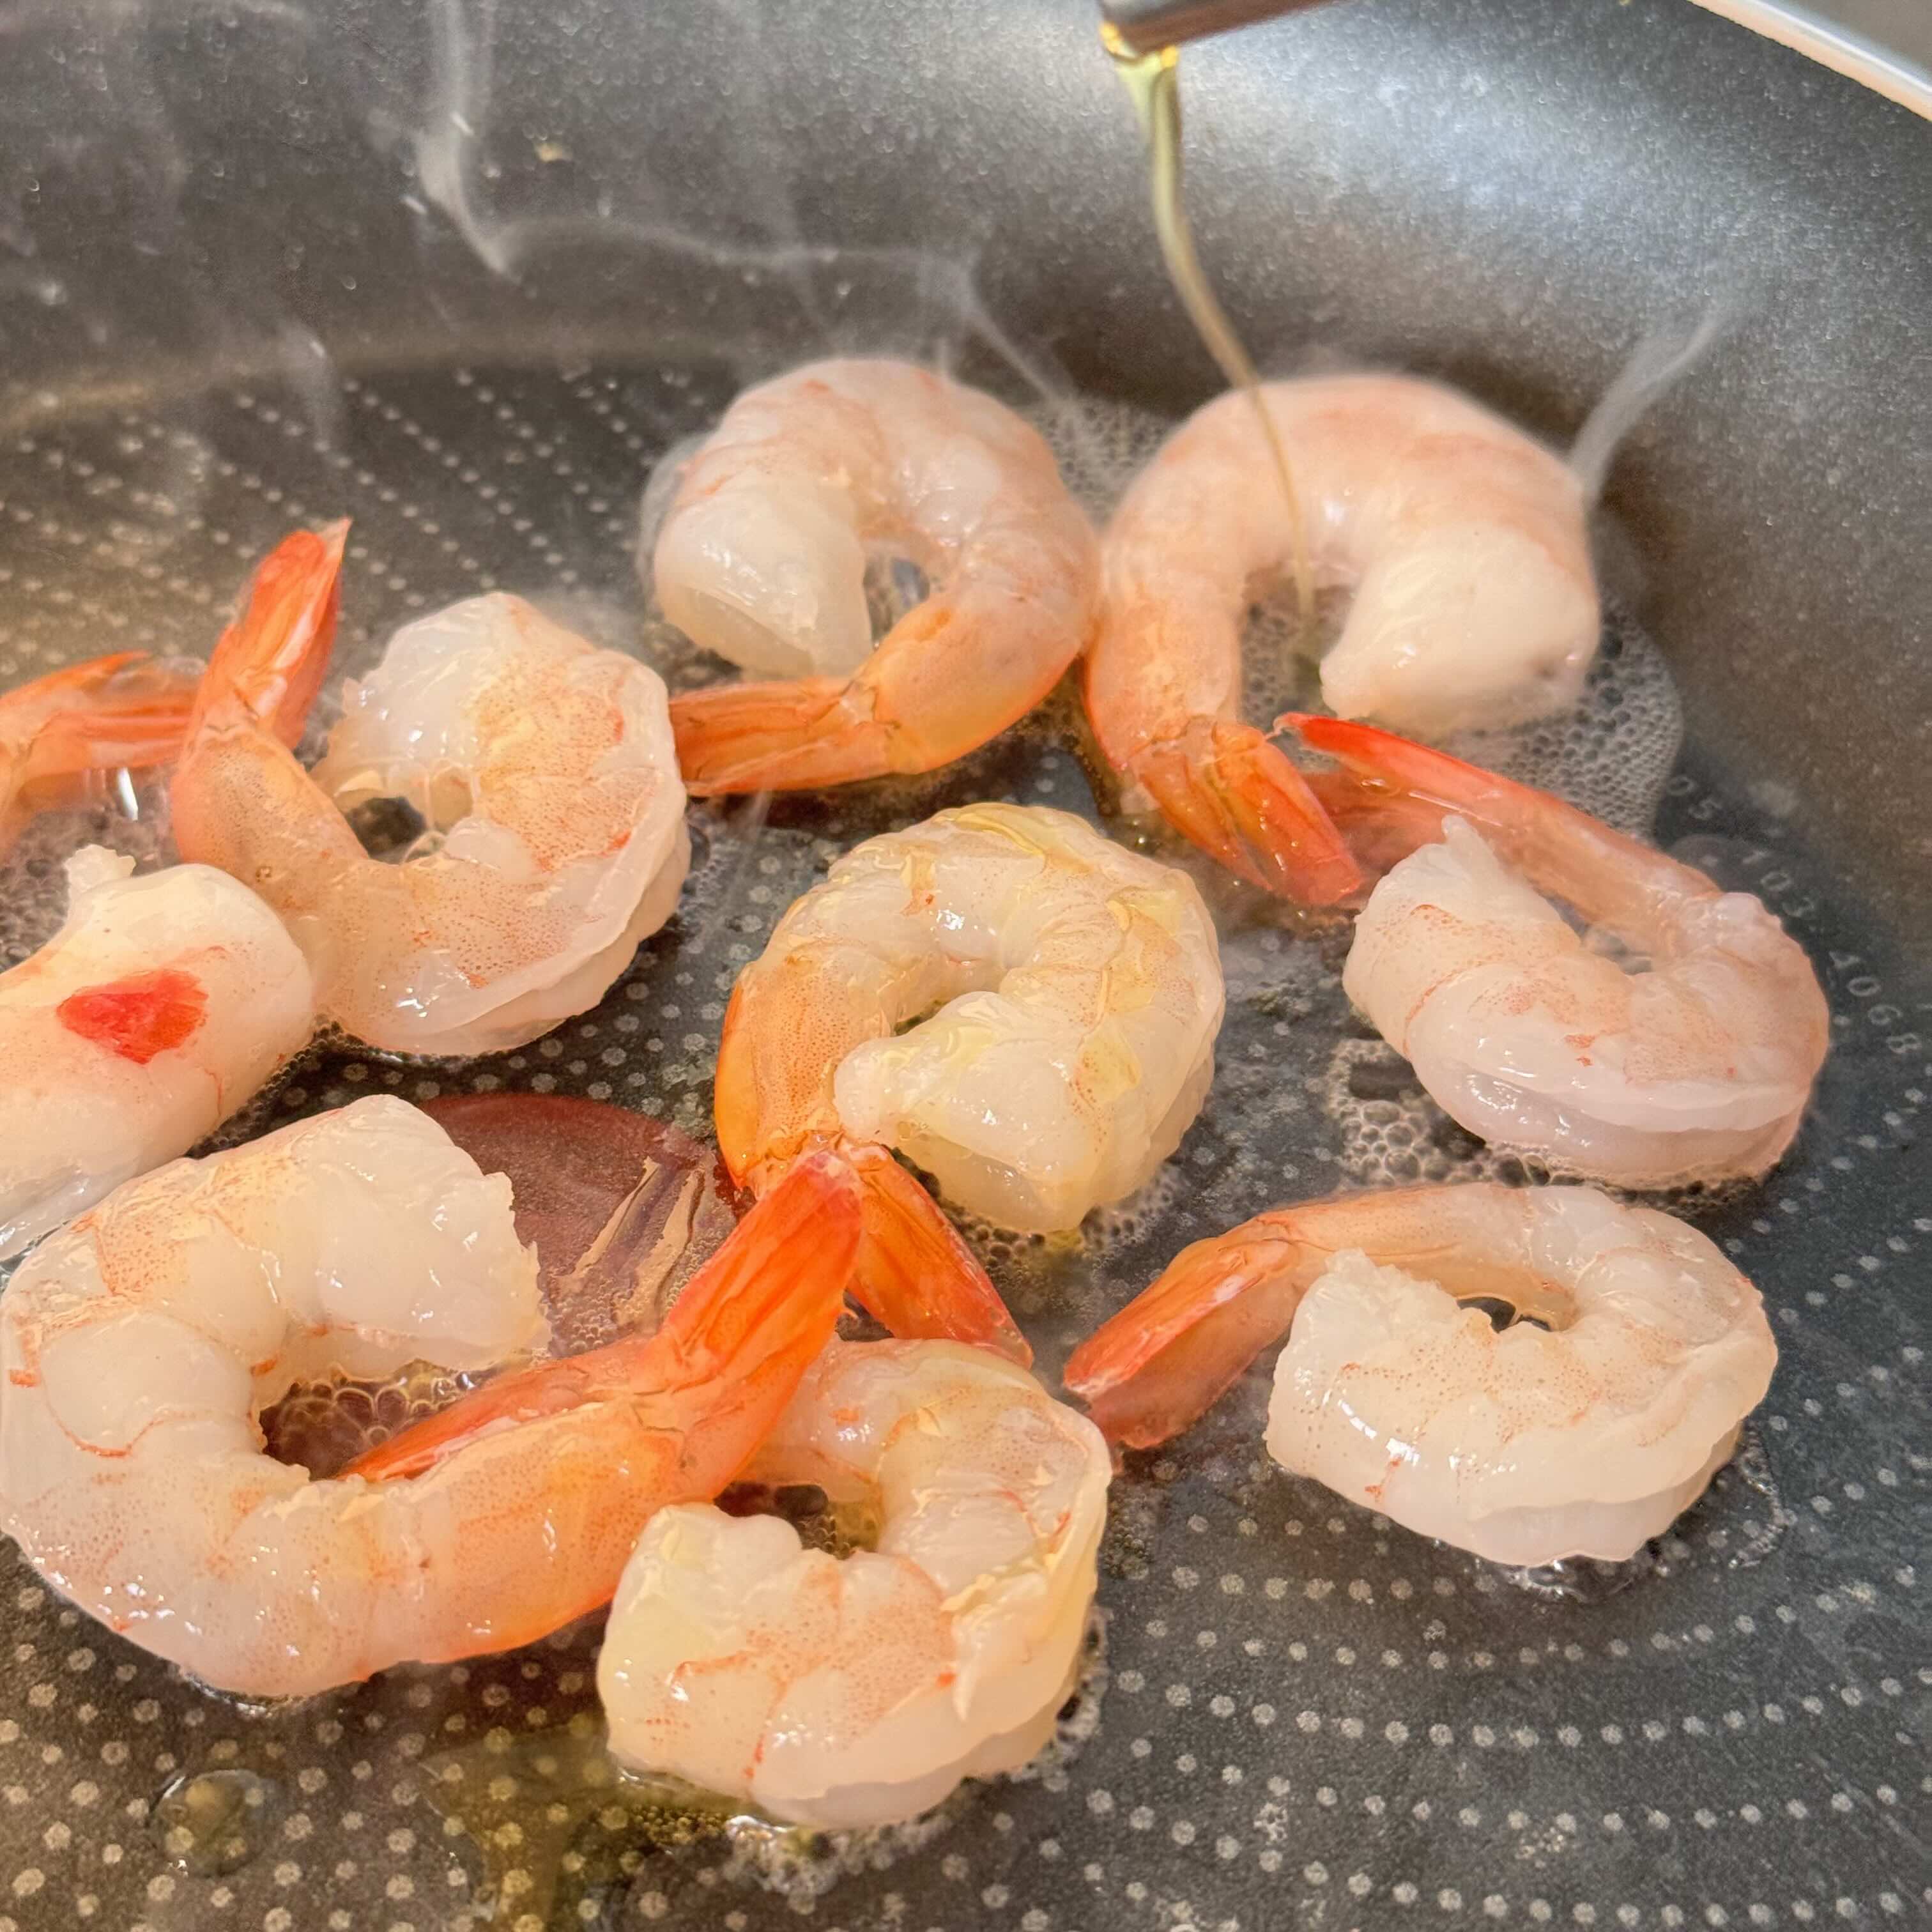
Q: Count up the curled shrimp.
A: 9